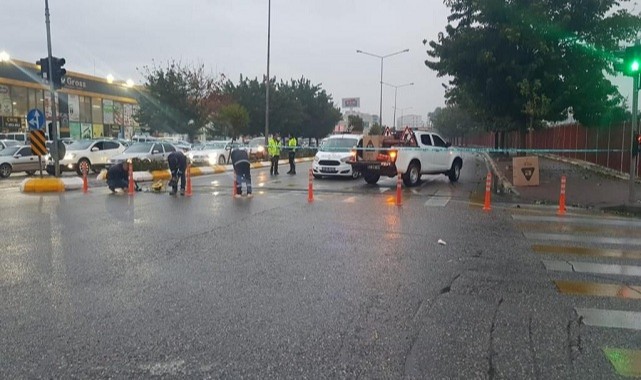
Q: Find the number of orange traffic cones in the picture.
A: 8